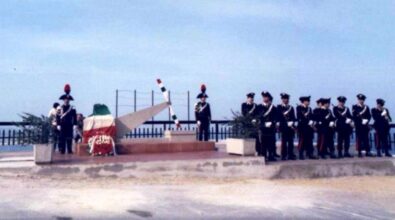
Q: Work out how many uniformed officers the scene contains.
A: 11